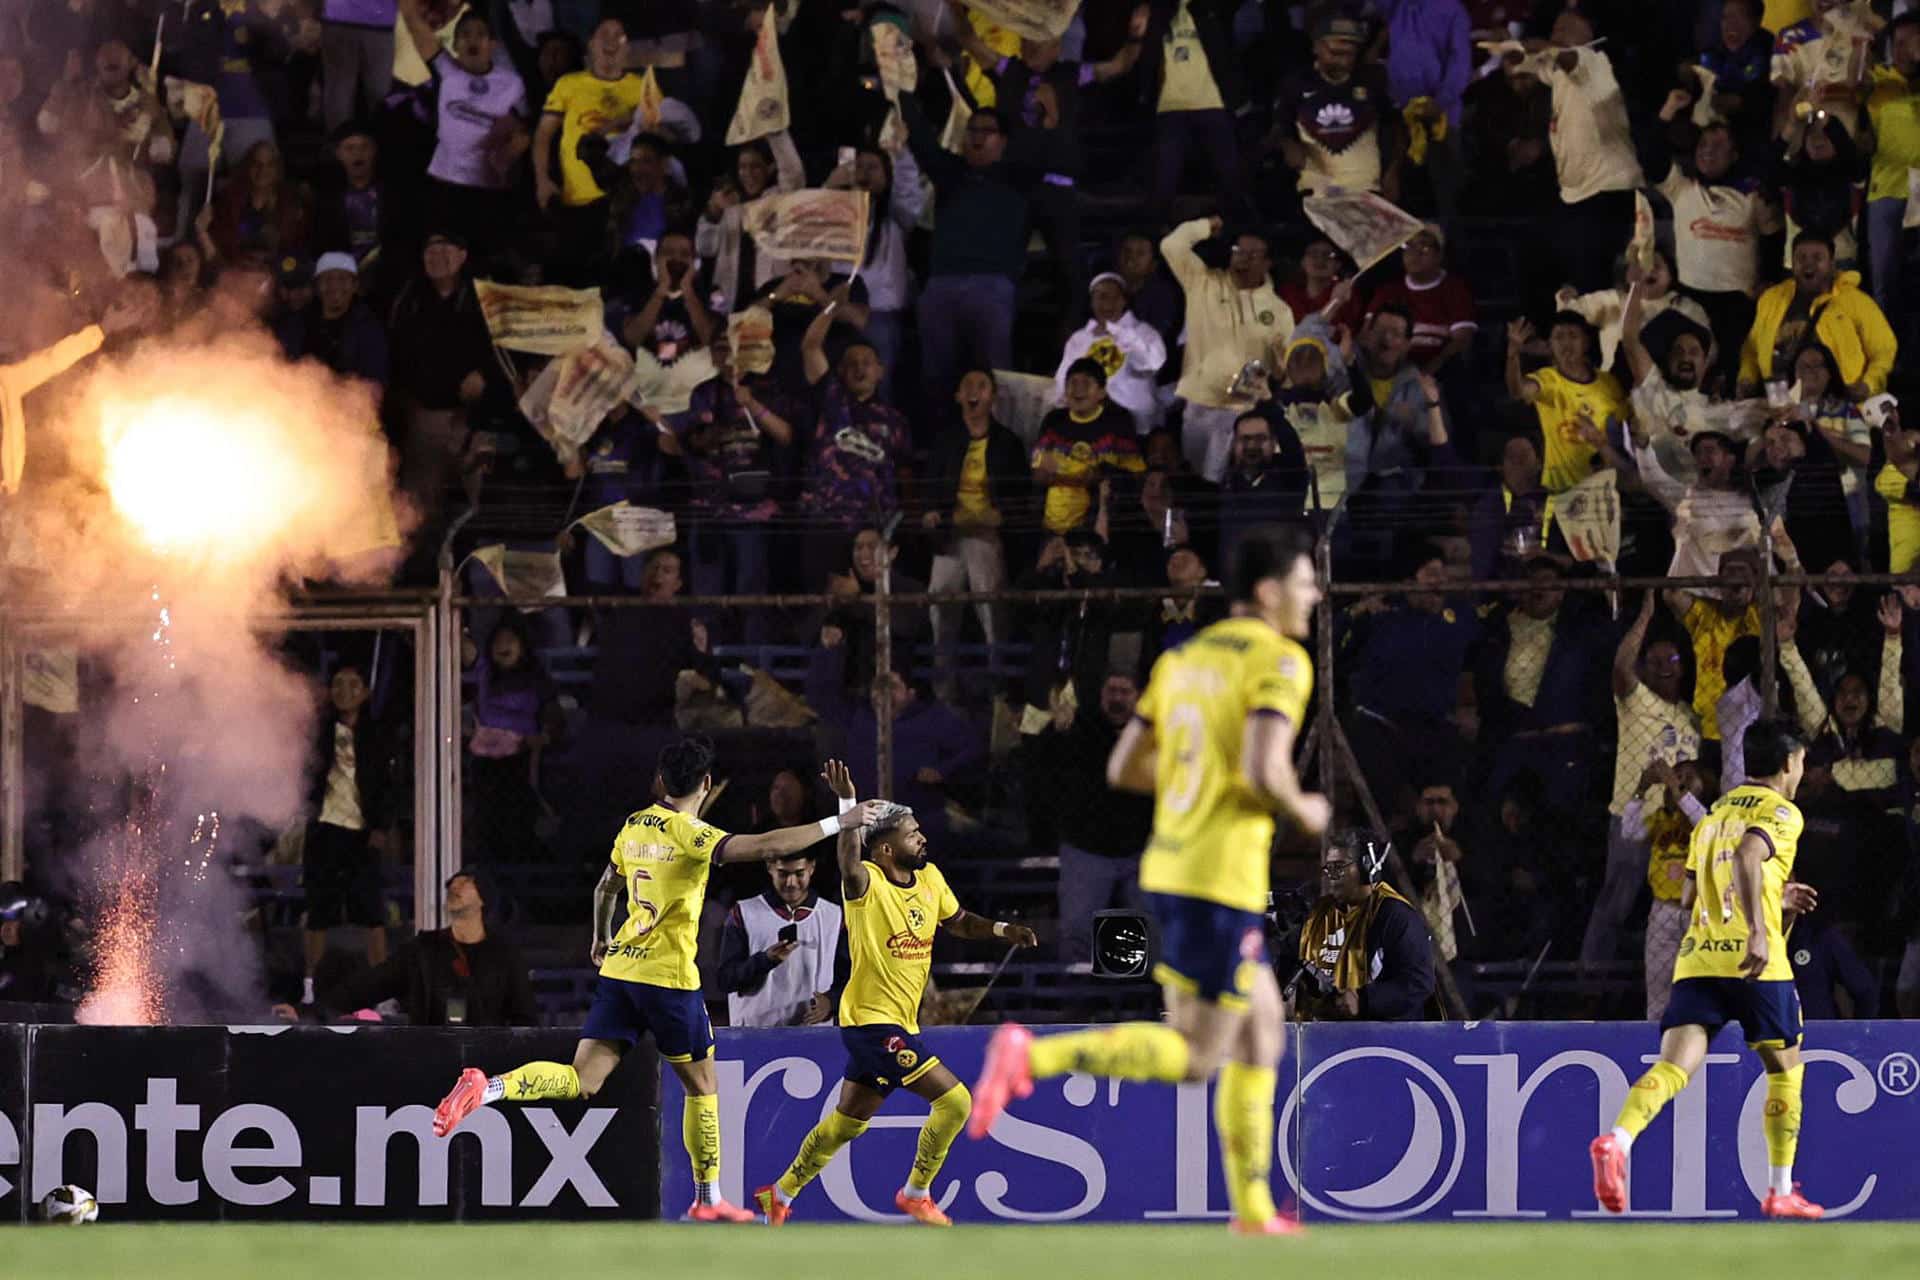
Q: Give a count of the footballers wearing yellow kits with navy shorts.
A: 4